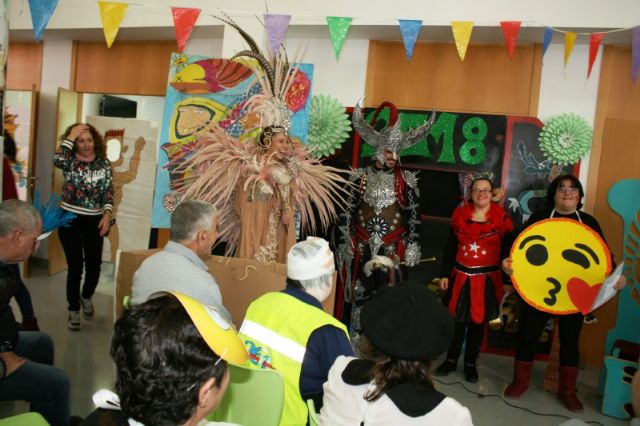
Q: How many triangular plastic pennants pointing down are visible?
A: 12